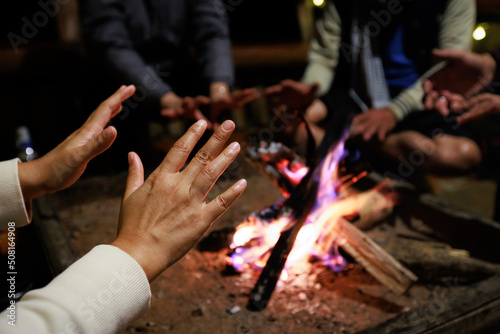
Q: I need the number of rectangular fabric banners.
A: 0